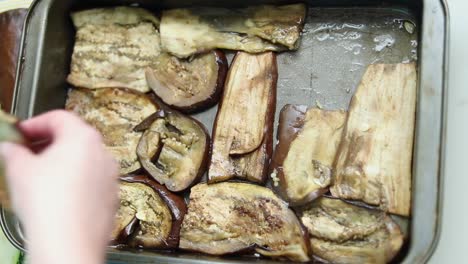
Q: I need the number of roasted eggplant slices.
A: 11